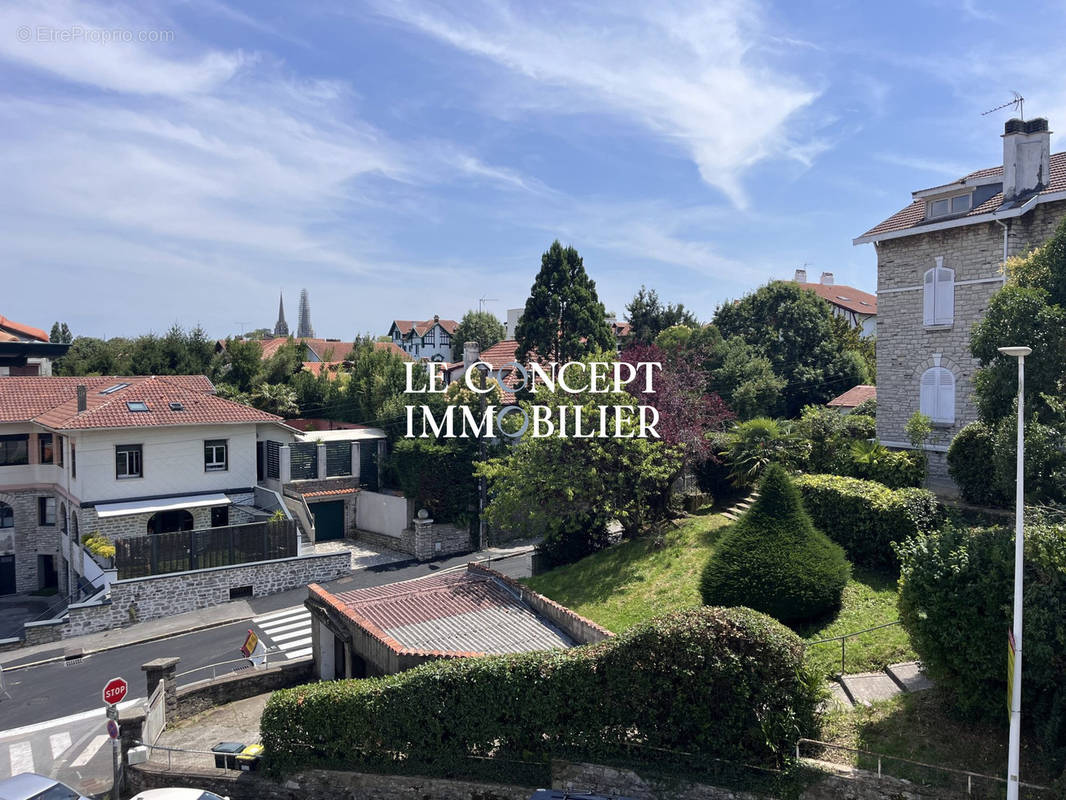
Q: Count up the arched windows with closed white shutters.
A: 2